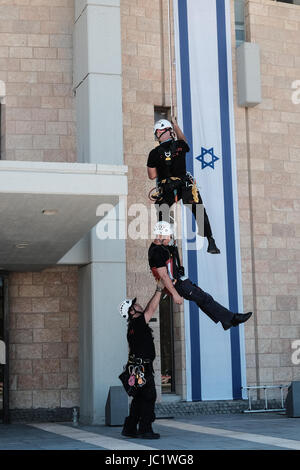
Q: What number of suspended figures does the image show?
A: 2